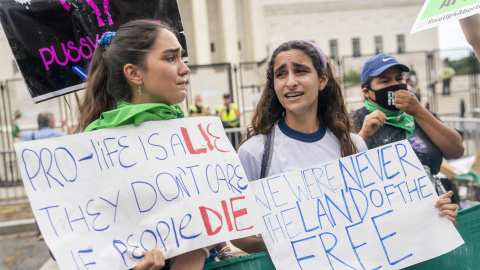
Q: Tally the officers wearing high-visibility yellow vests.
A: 3